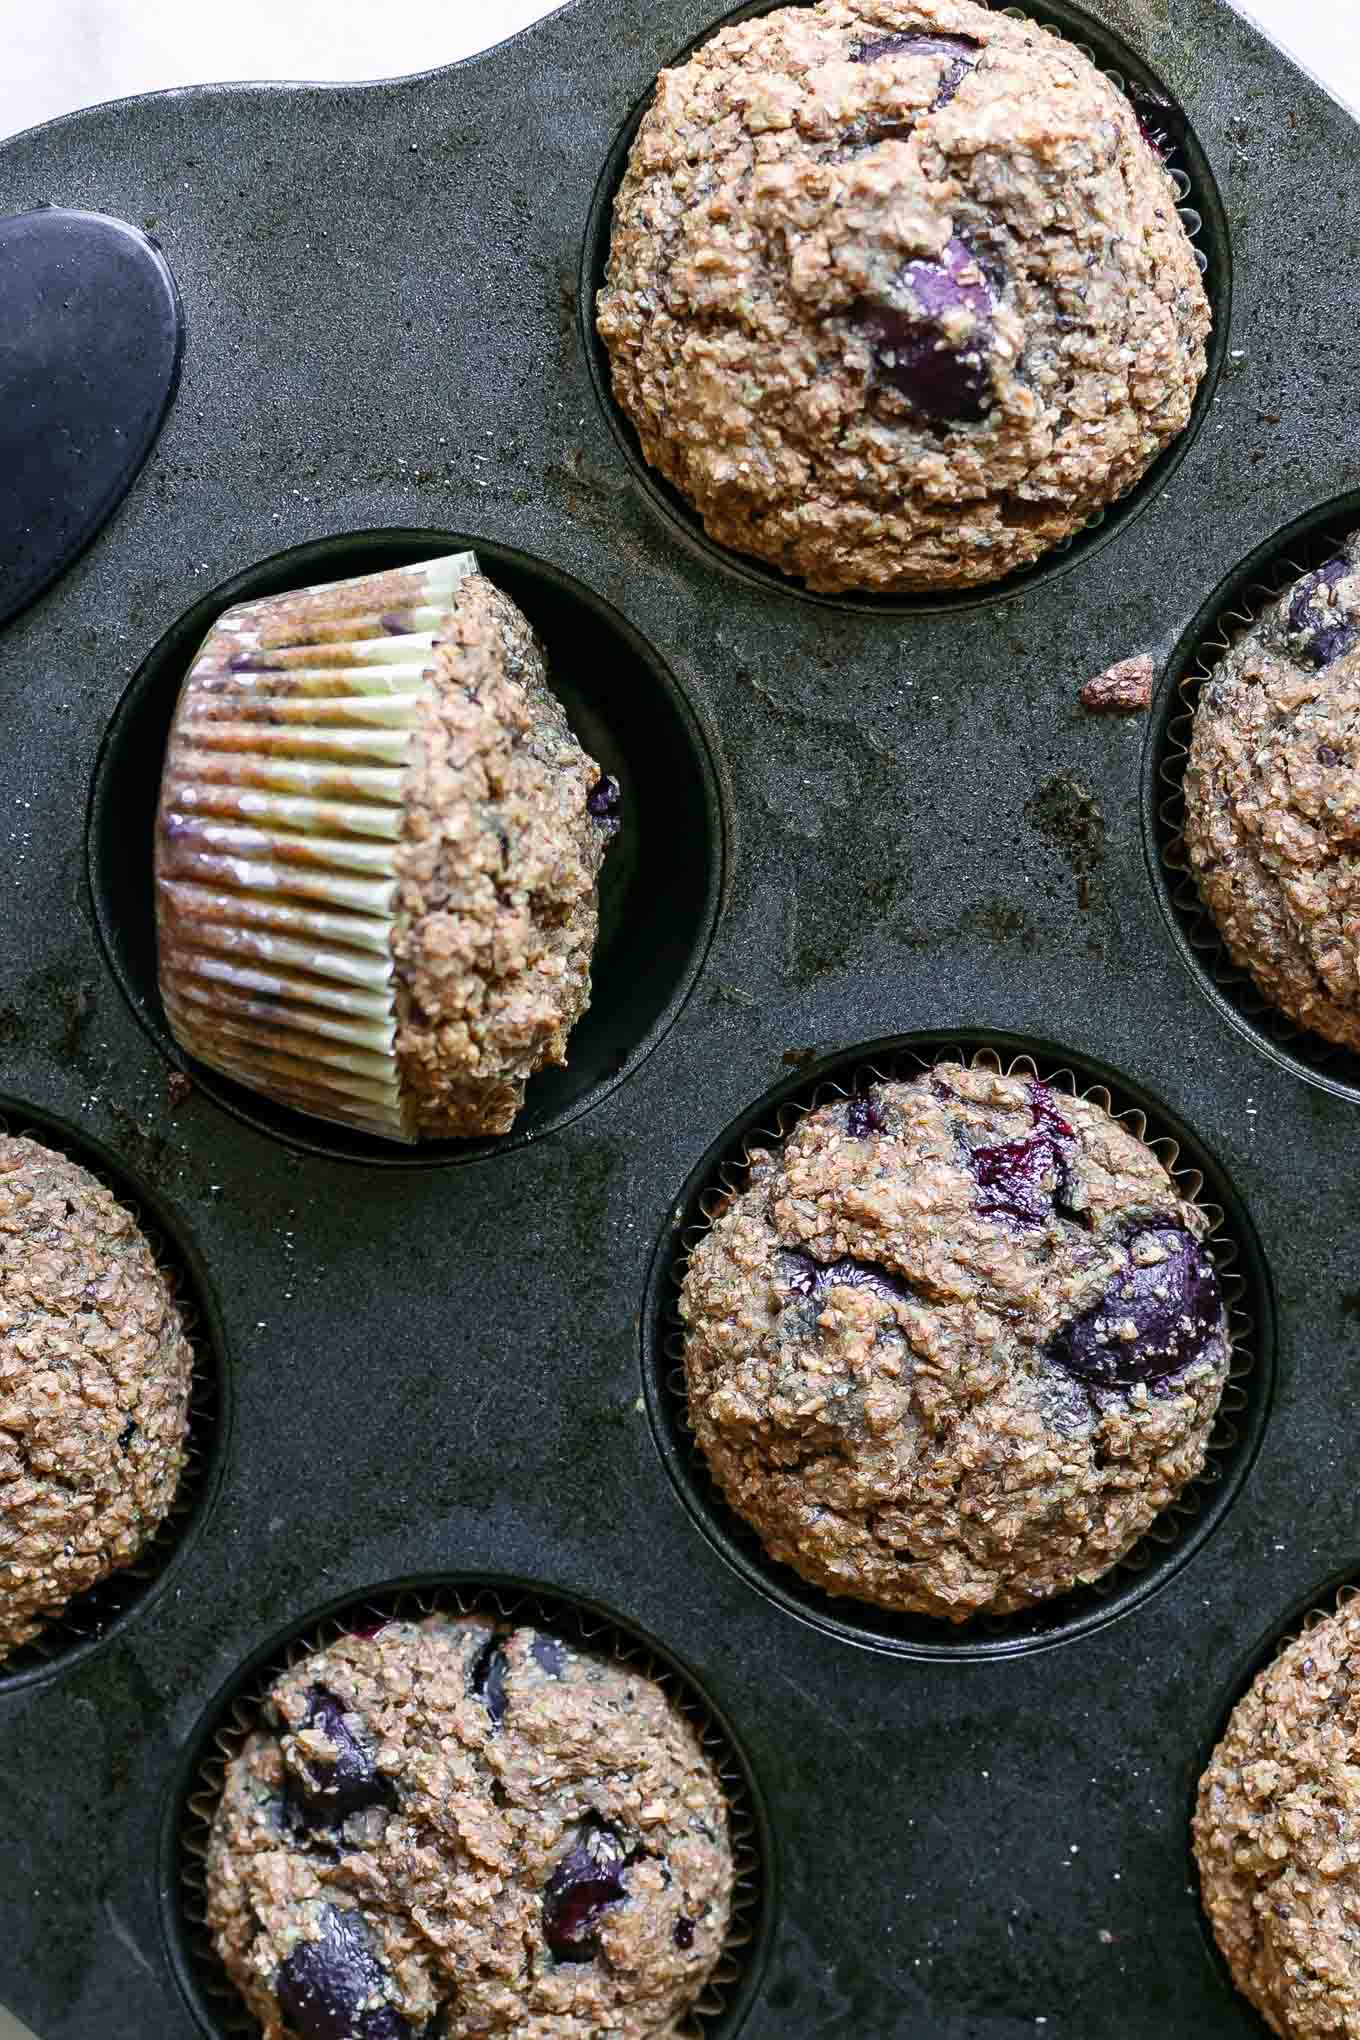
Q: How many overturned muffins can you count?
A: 1